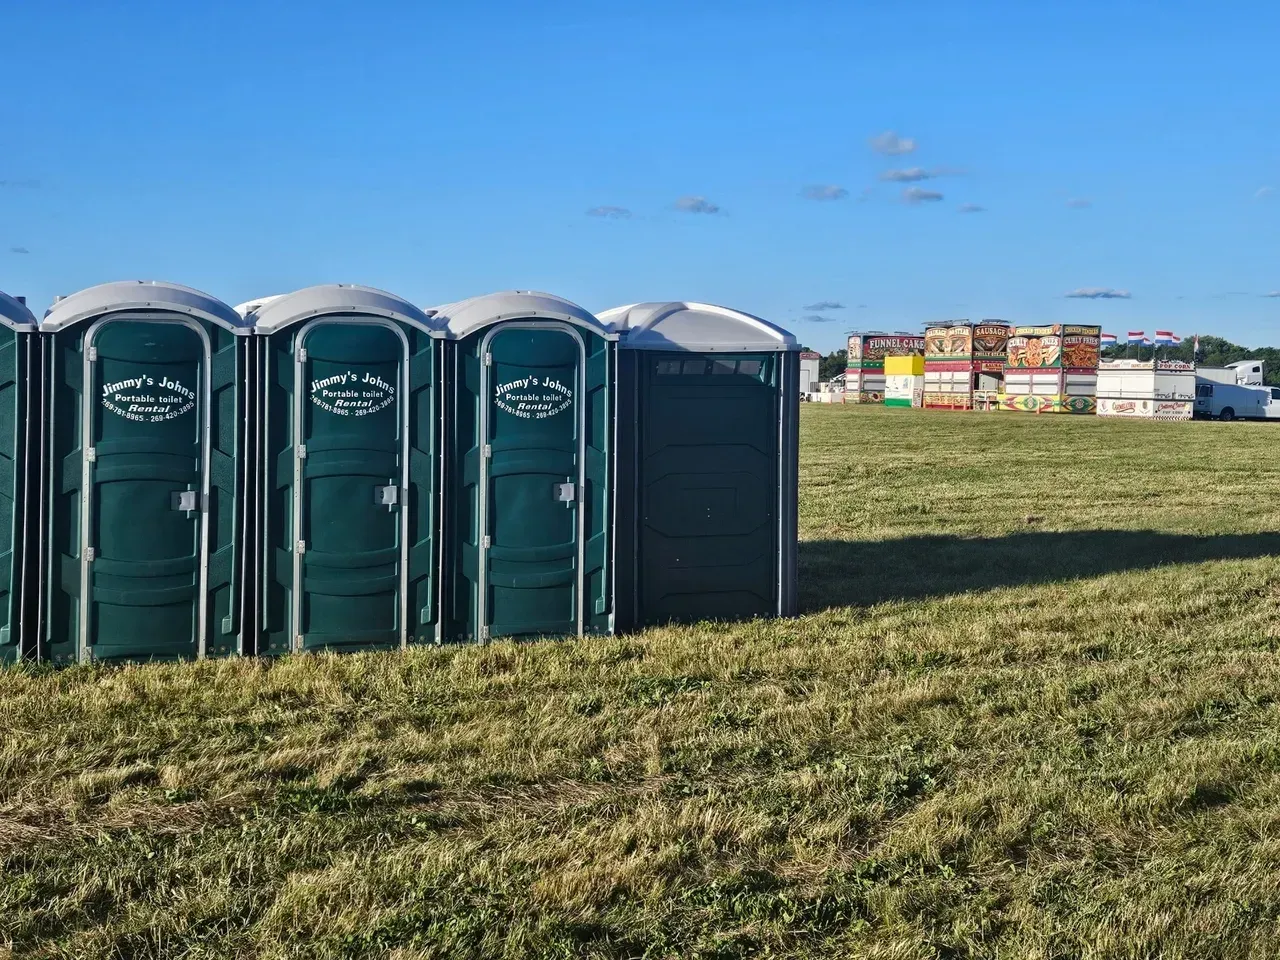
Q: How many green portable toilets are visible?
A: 5